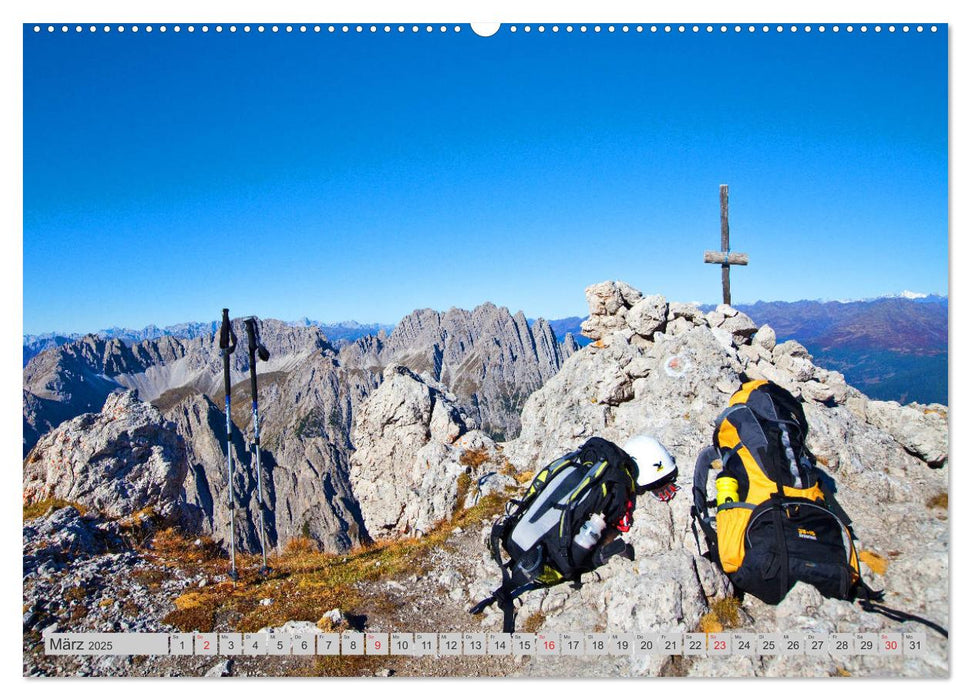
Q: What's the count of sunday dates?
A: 5